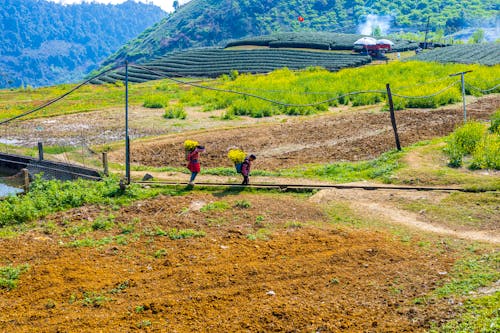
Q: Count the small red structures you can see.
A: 2